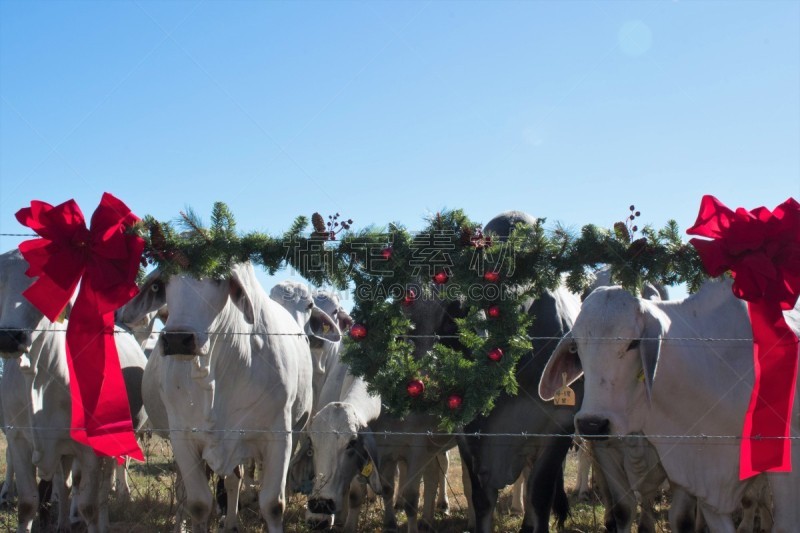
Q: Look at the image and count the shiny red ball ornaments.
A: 9